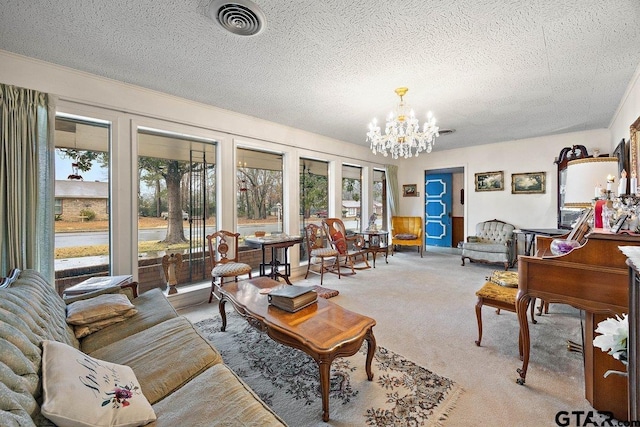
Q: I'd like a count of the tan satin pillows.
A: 2